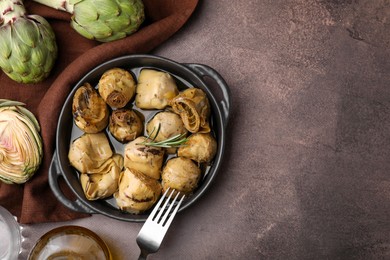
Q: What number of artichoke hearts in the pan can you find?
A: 12